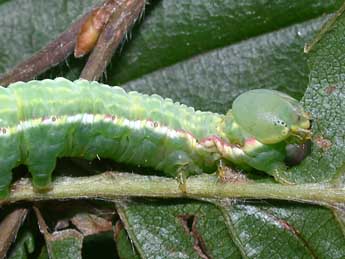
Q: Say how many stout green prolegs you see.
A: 2